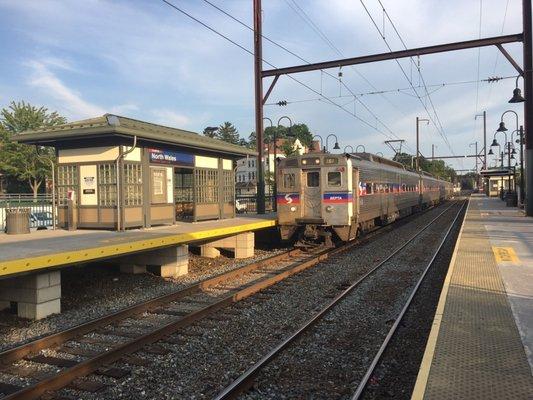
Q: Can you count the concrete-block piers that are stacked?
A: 3